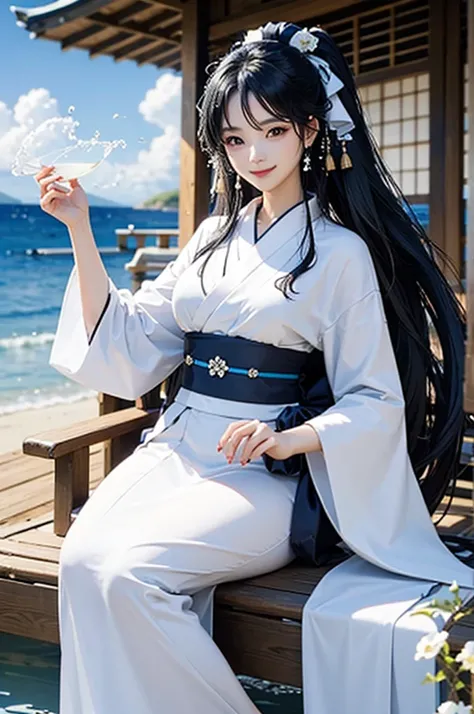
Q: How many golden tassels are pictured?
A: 3